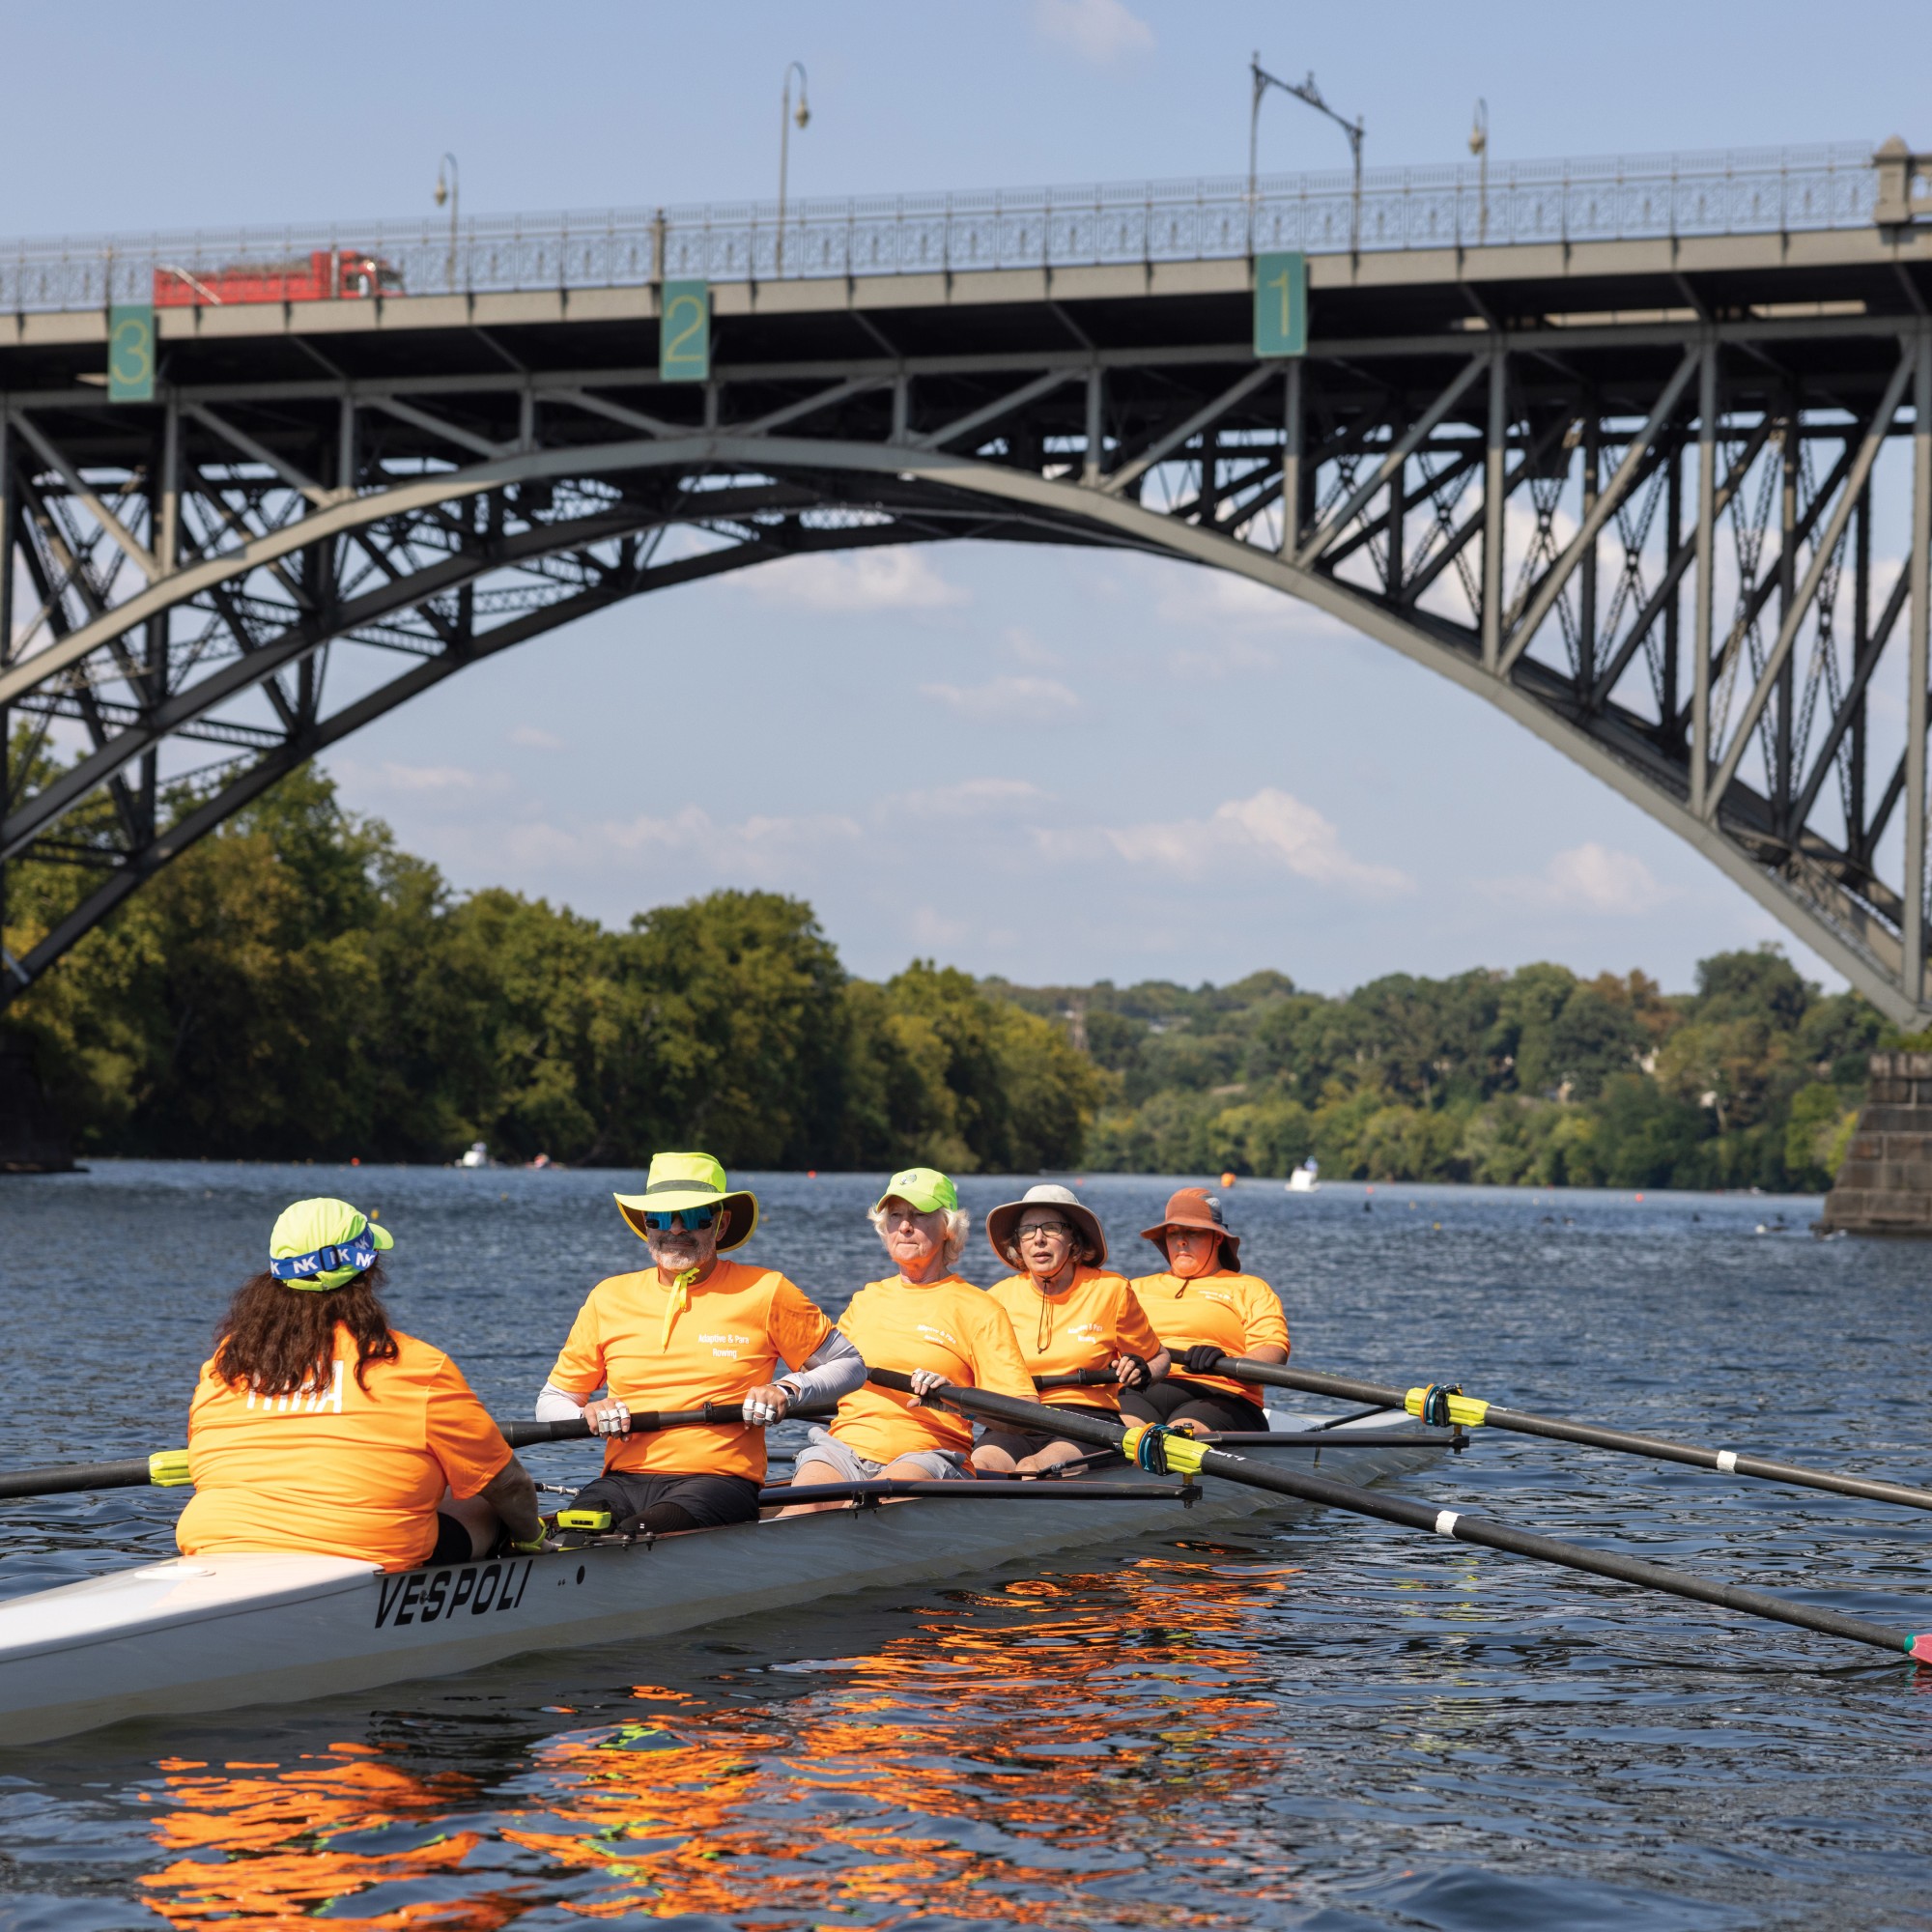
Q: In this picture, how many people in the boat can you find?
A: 5